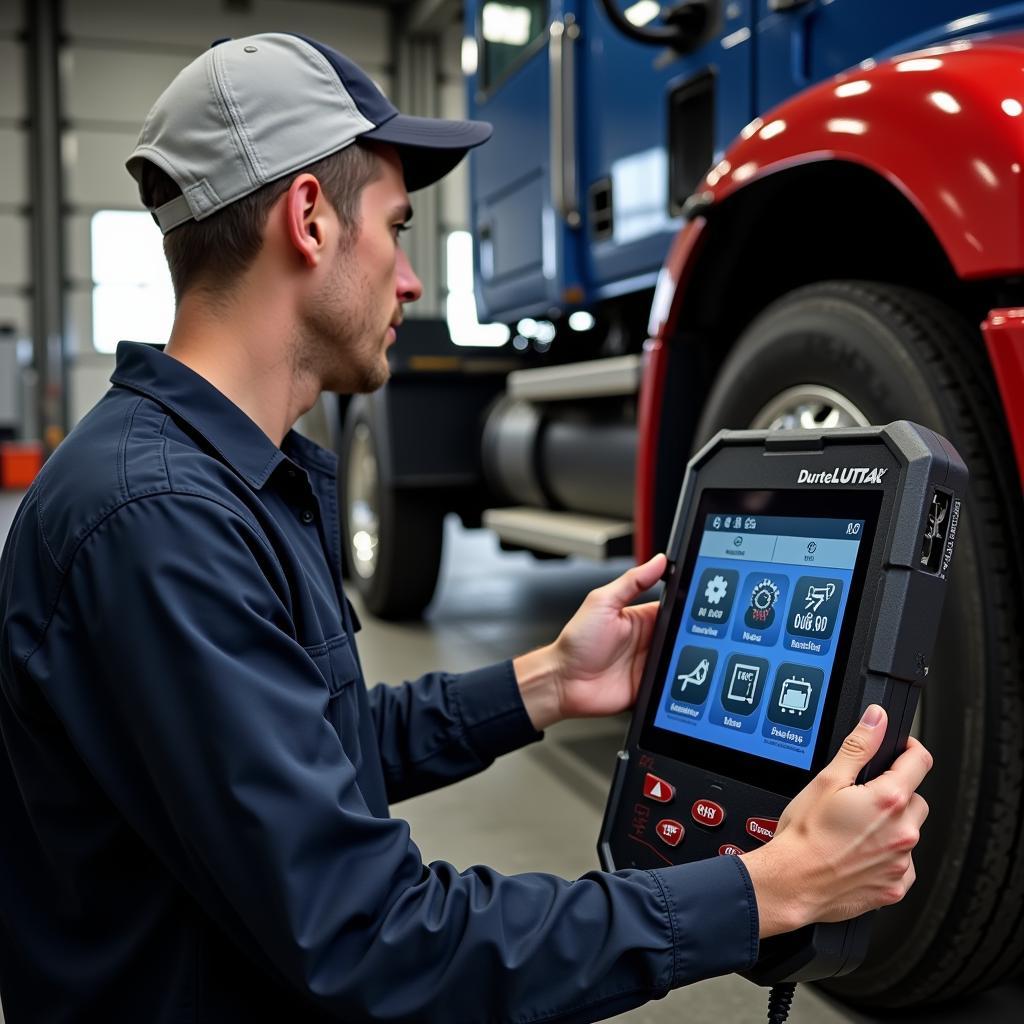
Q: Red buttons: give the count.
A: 5